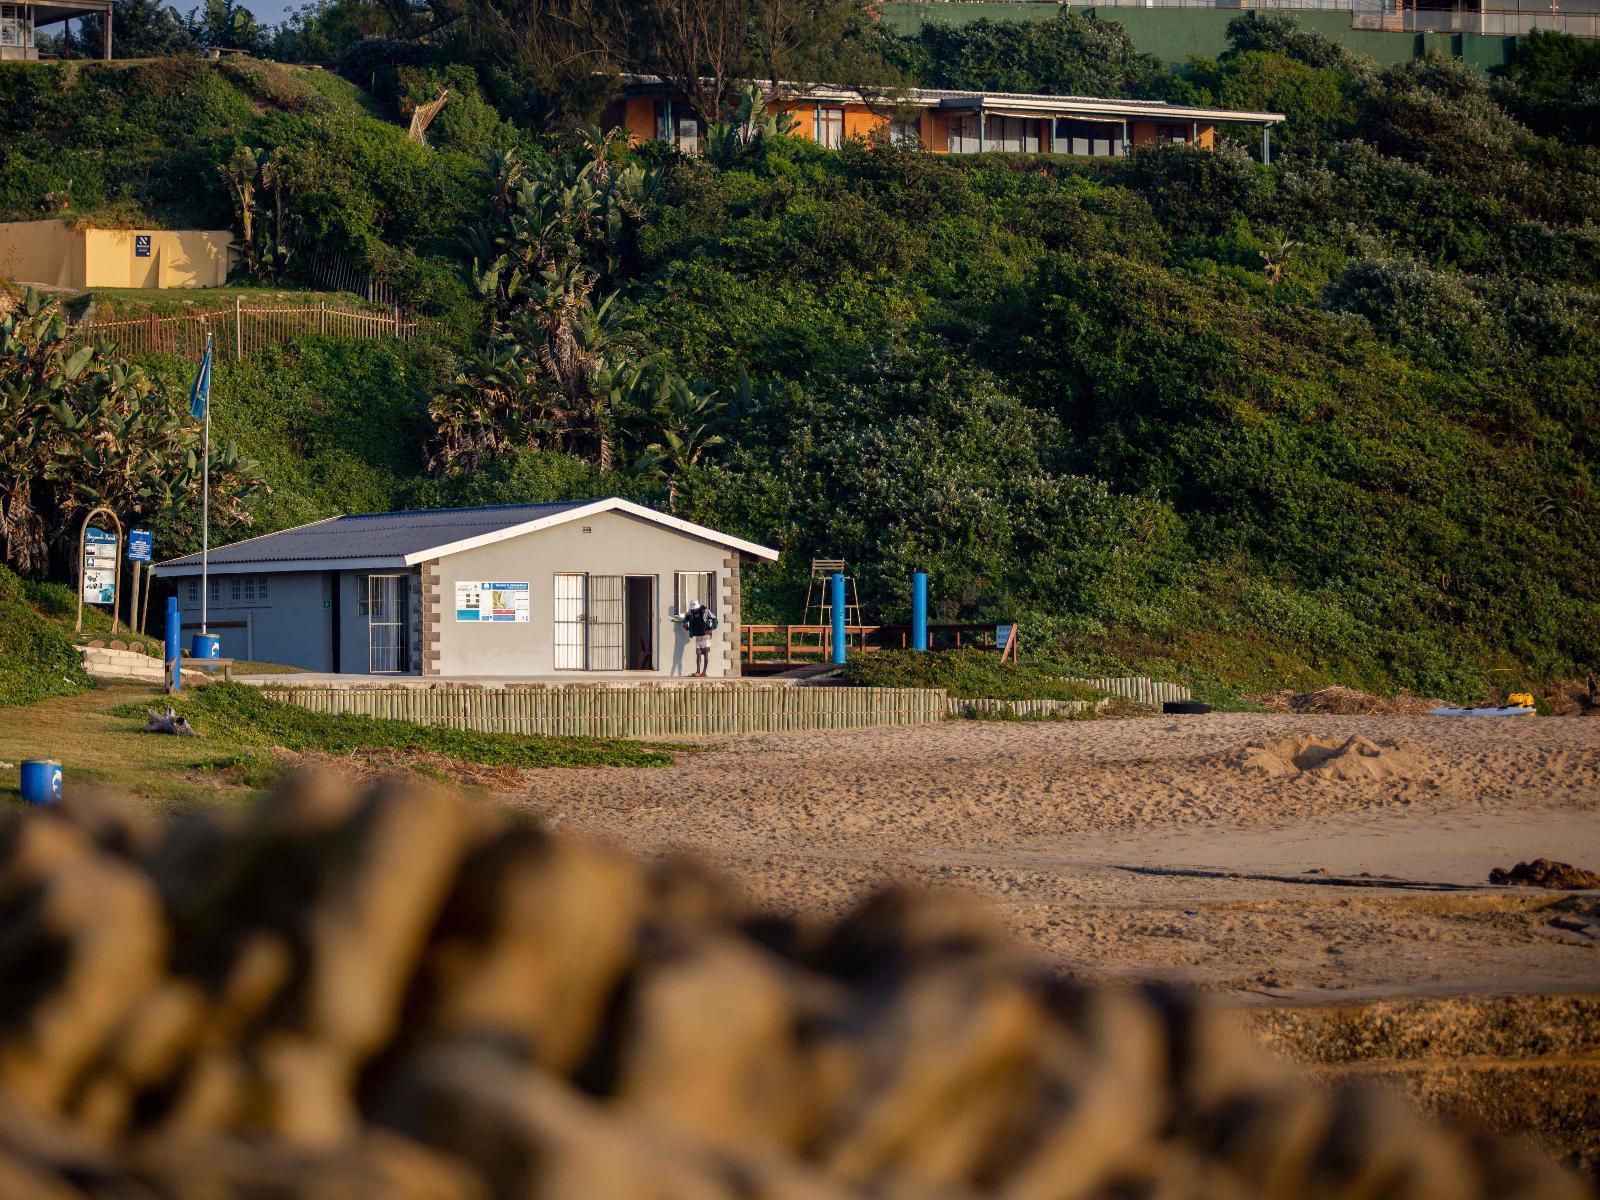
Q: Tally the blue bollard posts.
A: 3